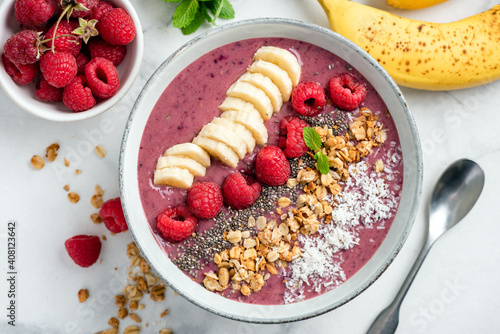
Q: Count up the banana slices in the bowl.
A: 12